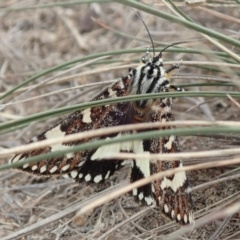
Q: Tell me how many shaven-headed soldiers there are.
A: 0